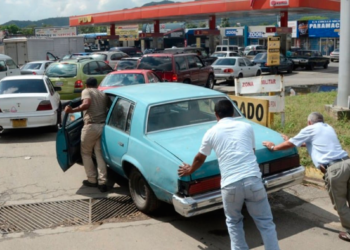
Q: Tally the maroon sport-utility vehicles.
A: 1